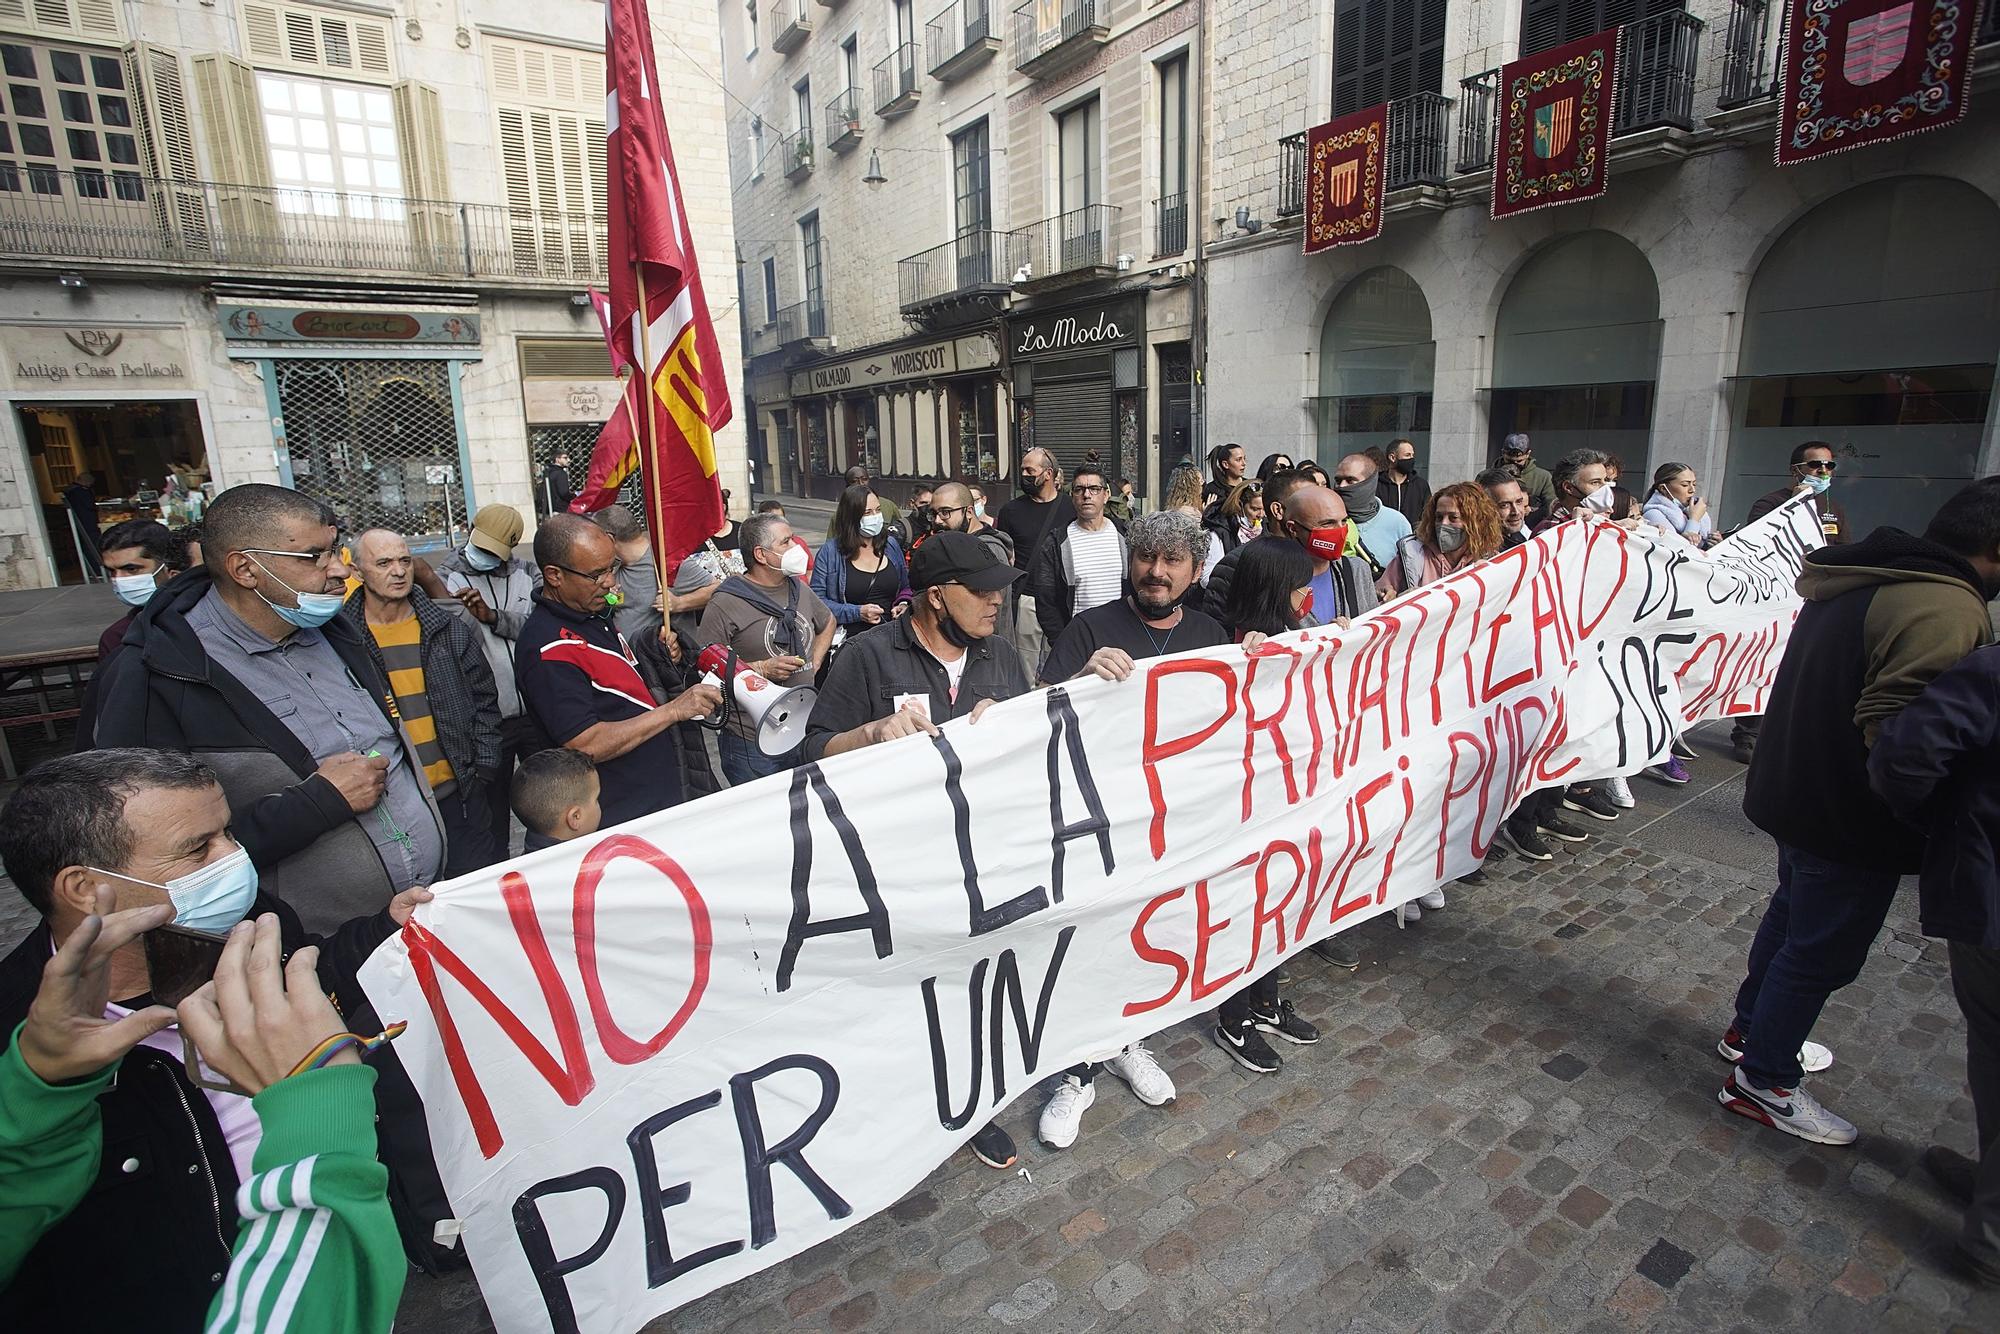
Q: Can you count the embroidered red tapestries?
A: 3